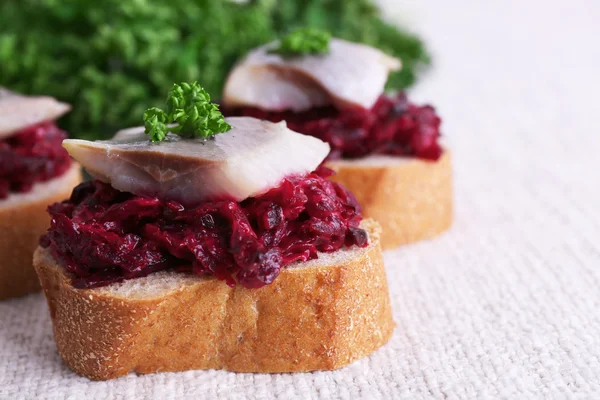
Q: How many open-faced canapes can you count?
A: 3